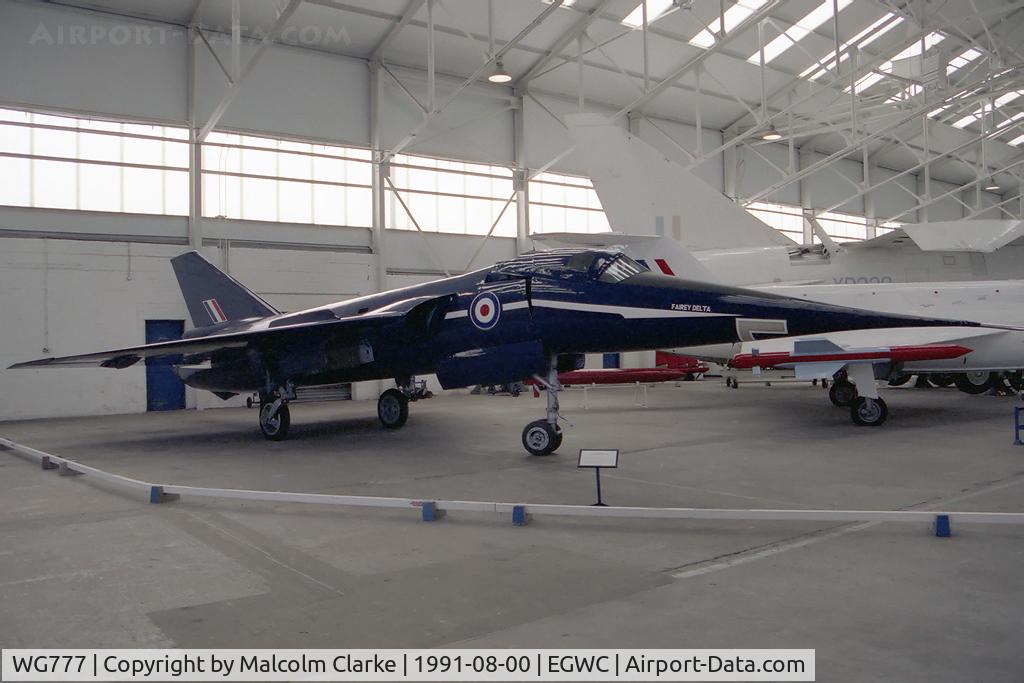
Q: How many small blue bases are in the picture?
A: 4